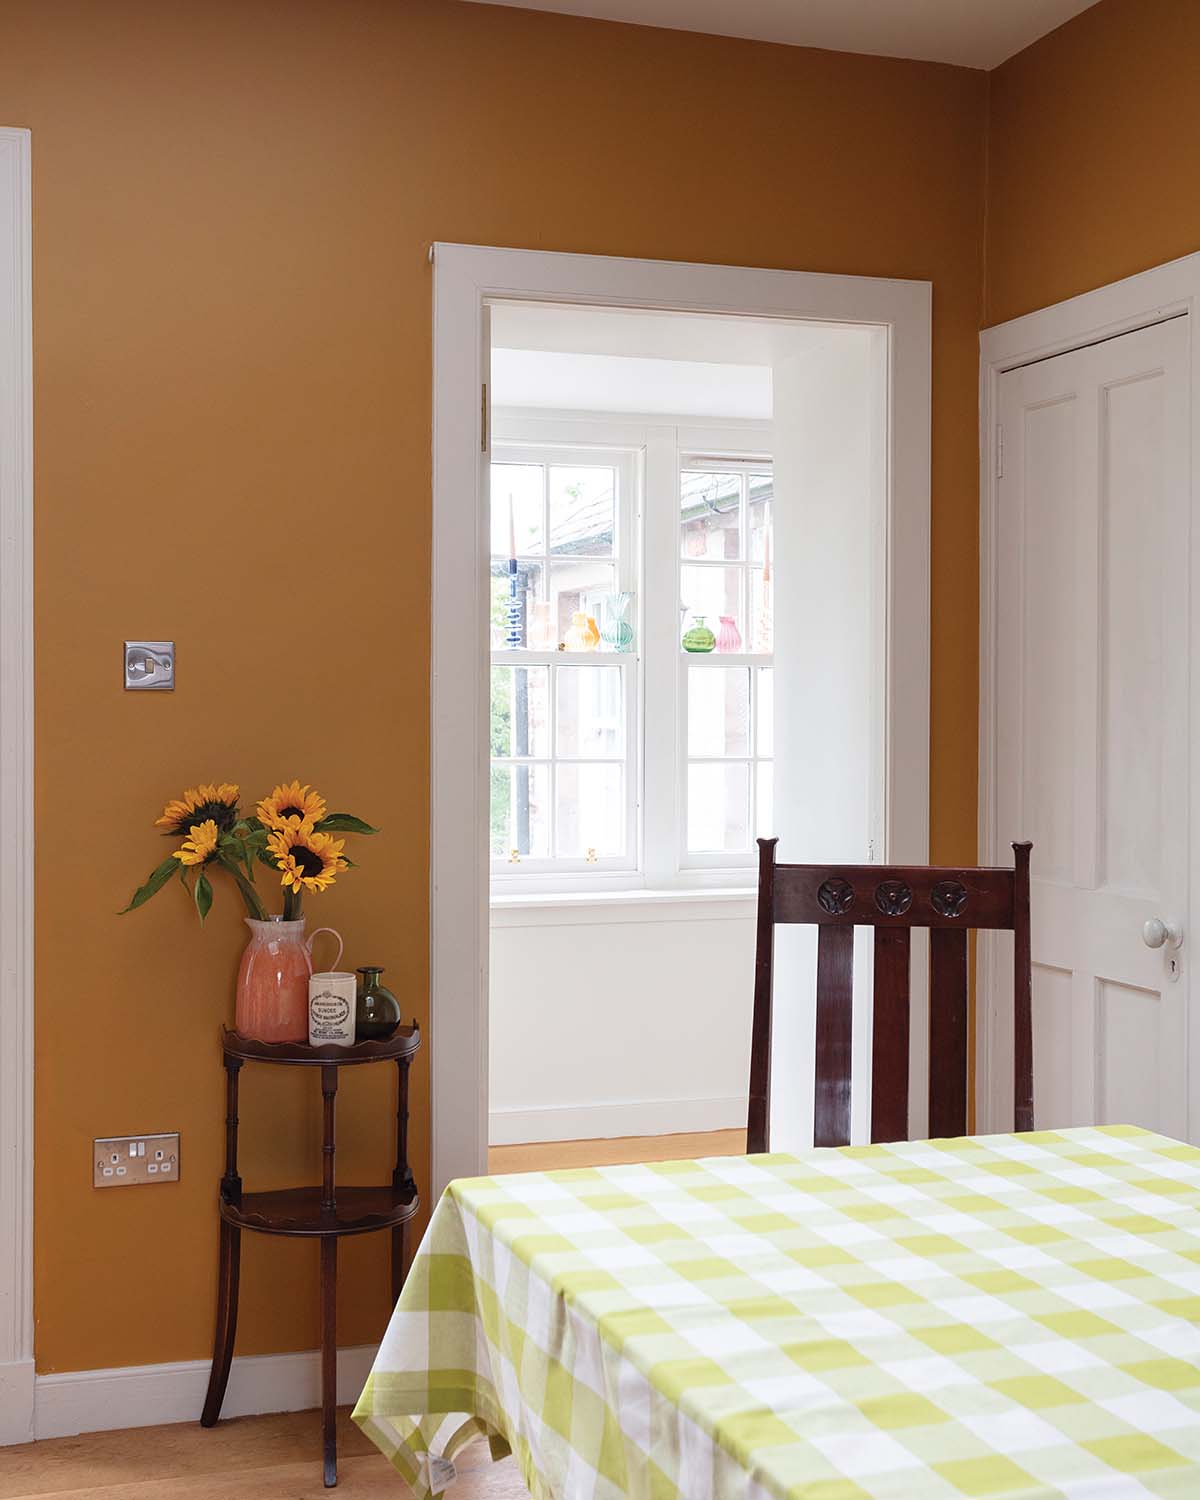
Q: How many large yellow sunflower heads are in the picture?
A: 4